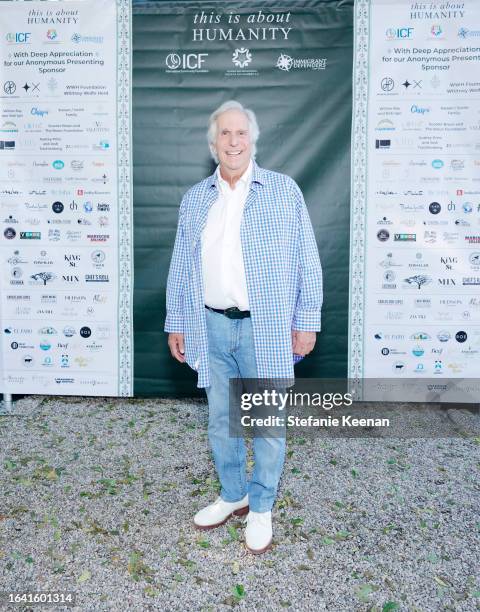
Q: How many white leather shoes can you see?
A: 2